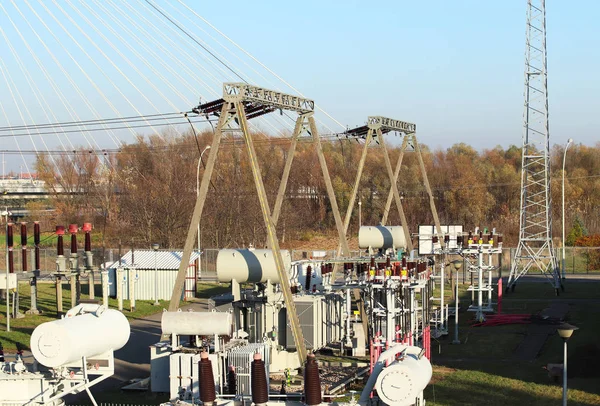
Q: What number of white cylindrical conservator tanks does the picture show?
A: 5